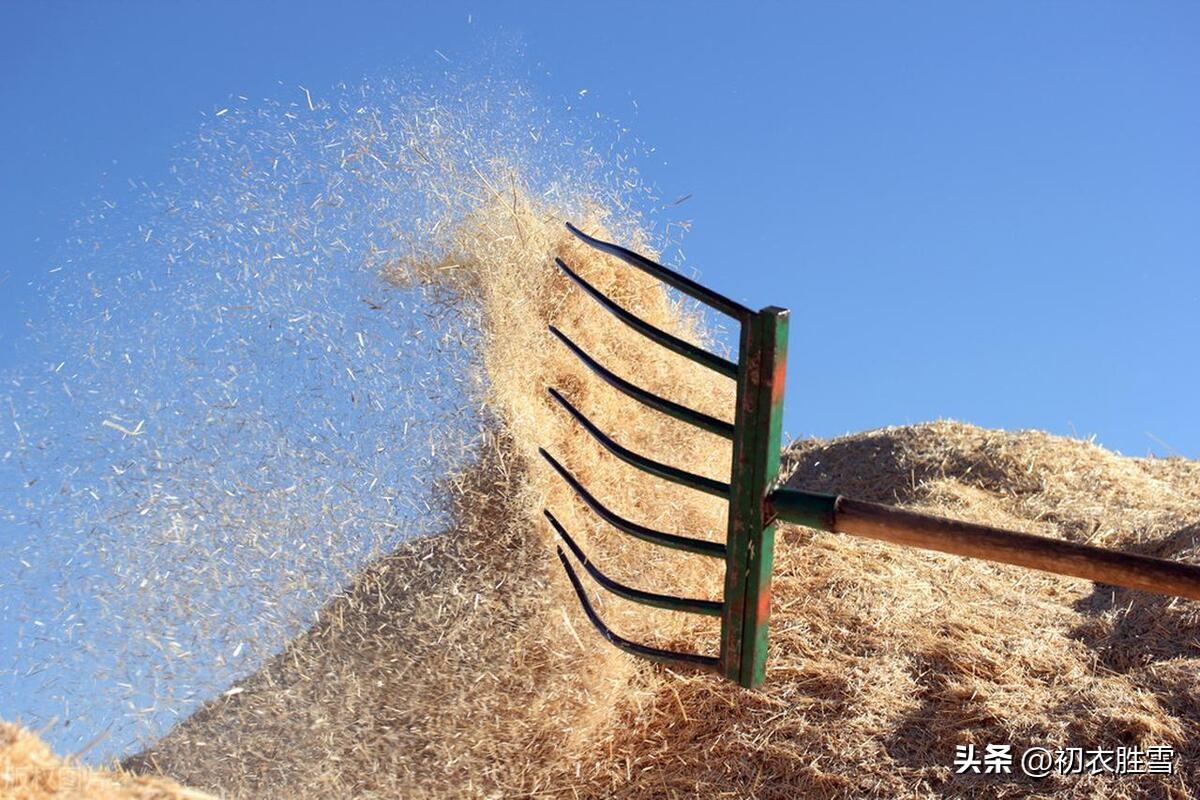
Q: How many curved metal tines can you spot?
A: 7